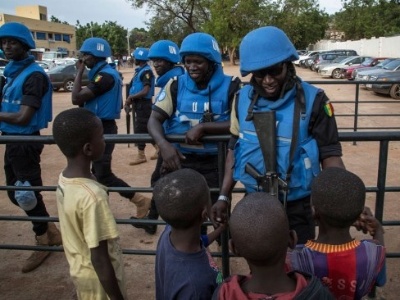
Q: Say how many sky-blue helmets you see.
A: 6